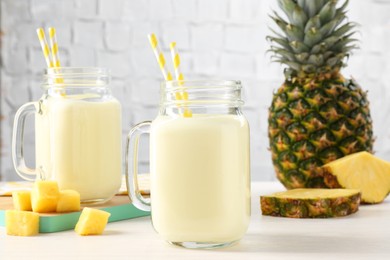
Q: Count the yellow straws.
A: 4